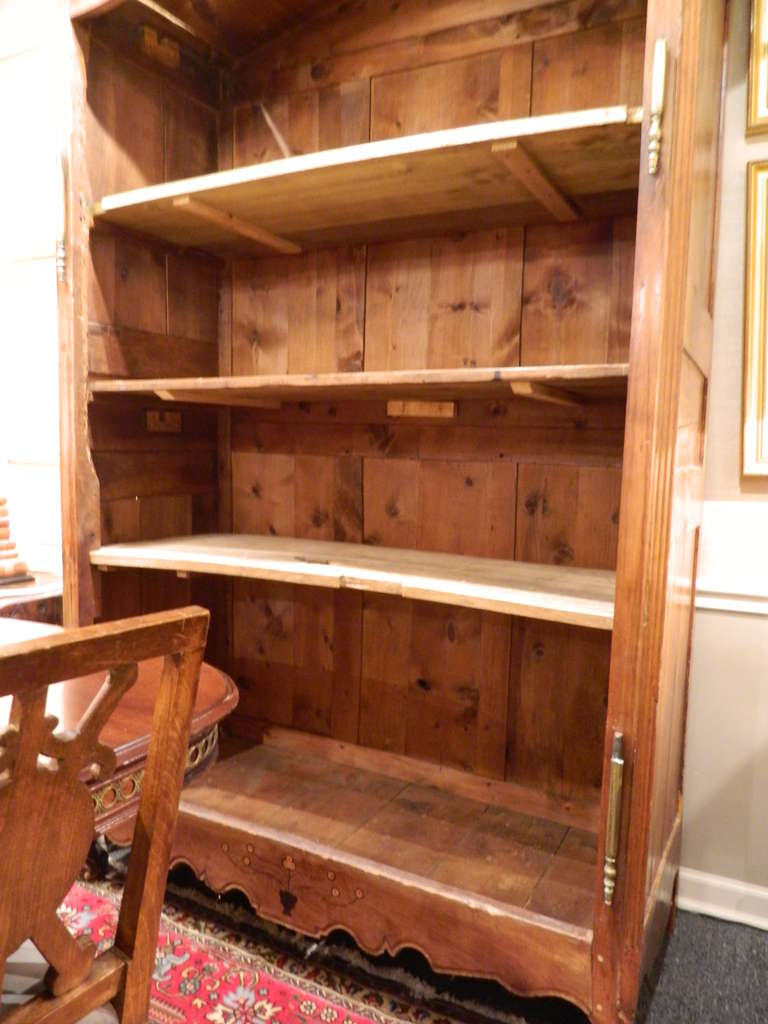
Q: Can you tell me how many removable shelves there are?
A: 3